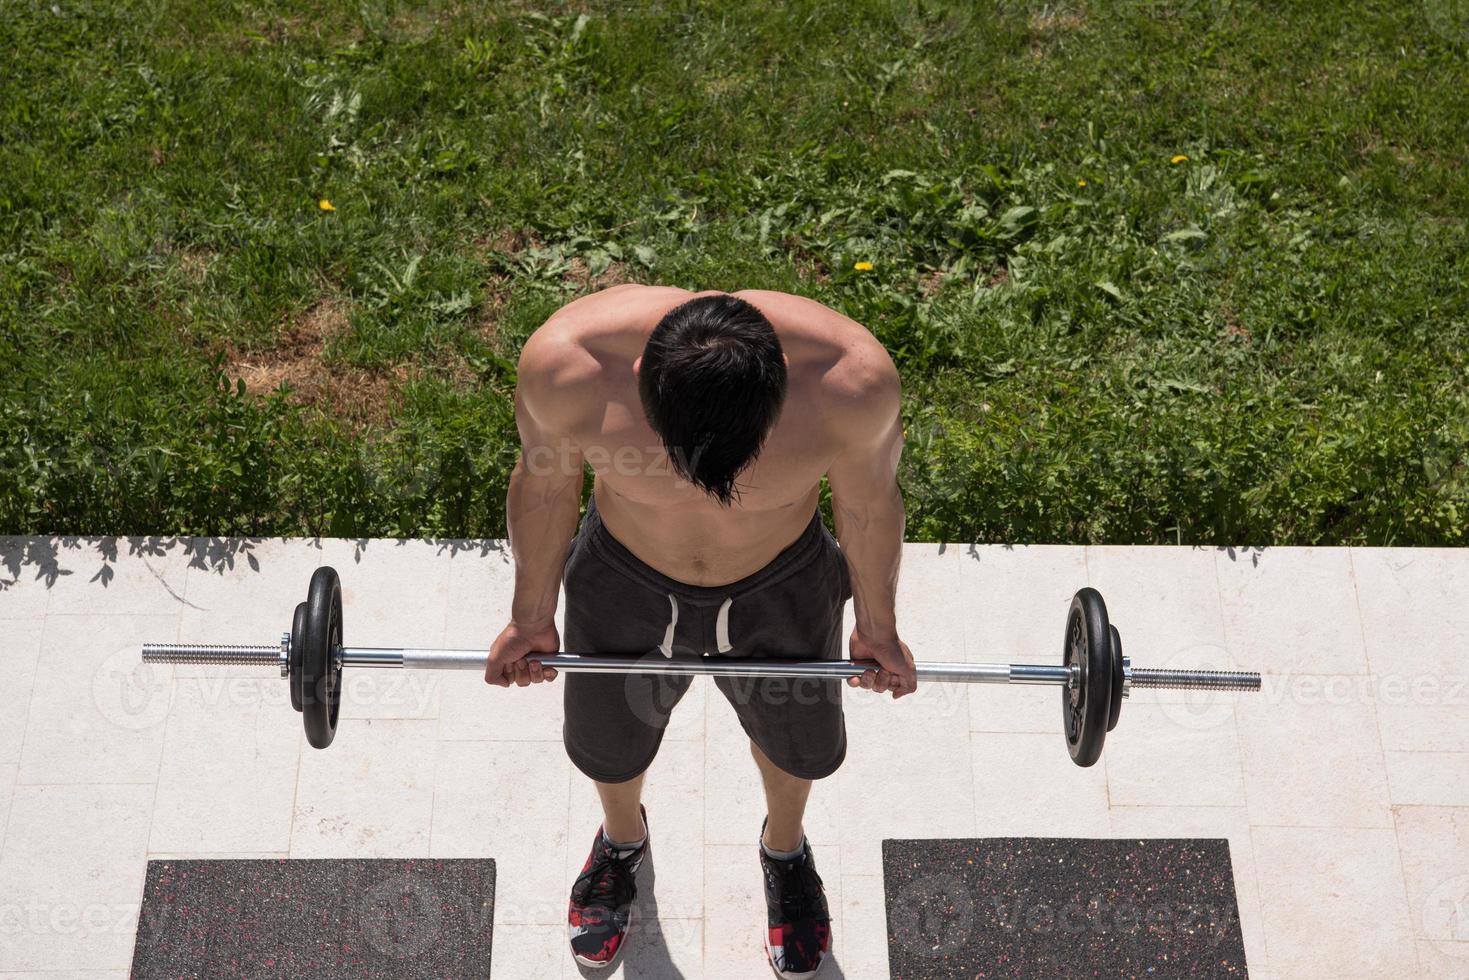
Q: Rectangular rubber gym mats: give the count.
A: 2